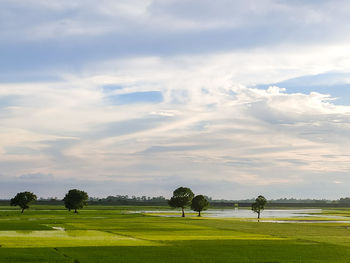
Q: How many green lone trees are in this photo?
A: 5